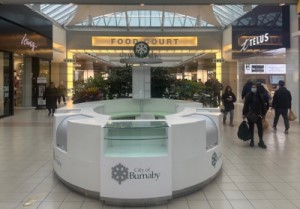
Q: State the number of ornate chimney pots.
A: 0